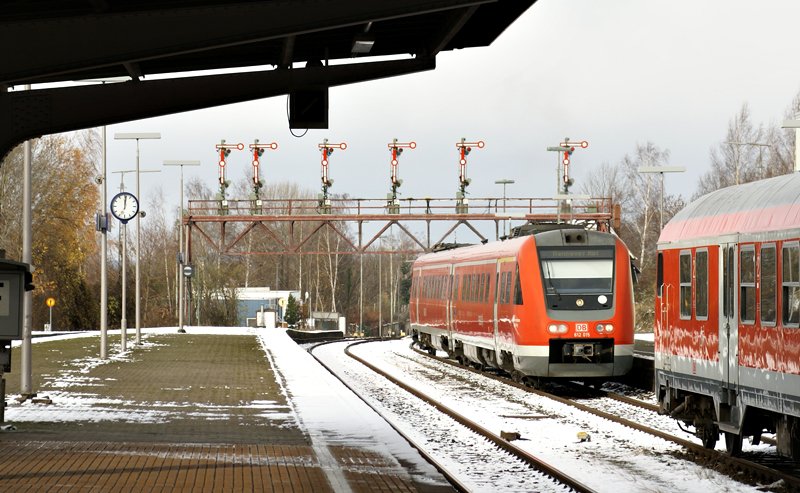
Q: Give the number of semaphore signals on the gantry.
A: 6